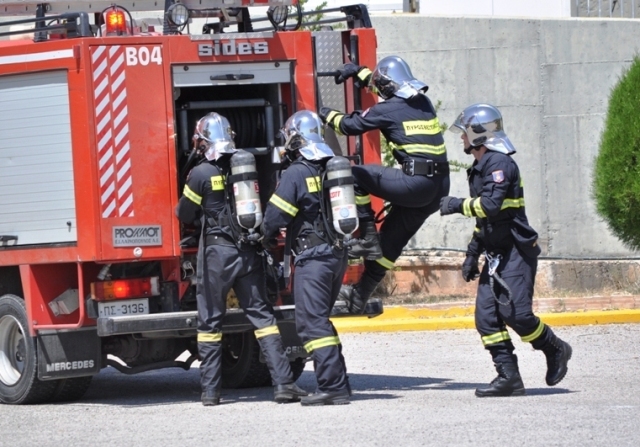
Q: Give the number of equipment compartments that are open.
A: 1